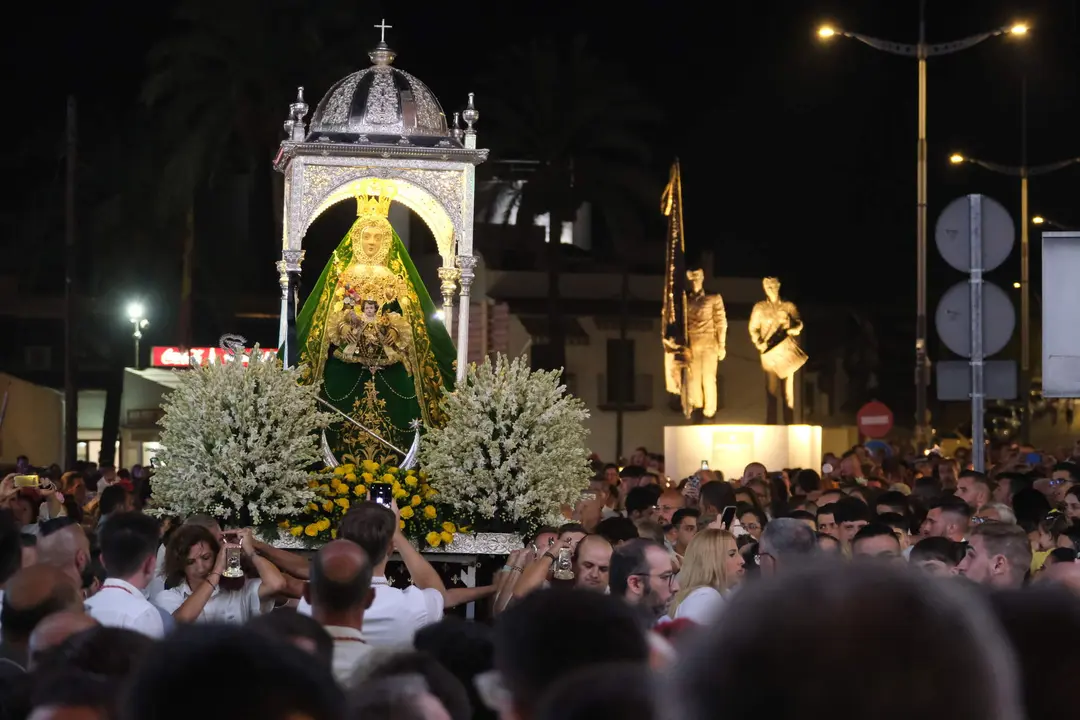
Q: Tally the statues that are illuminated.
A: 3